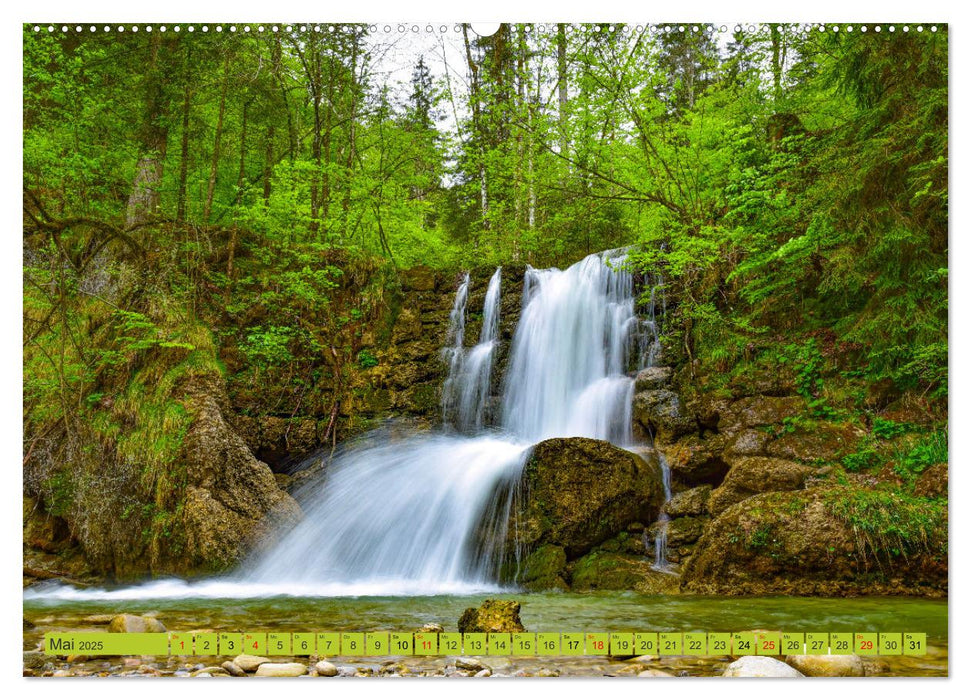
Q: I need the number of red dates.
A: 6